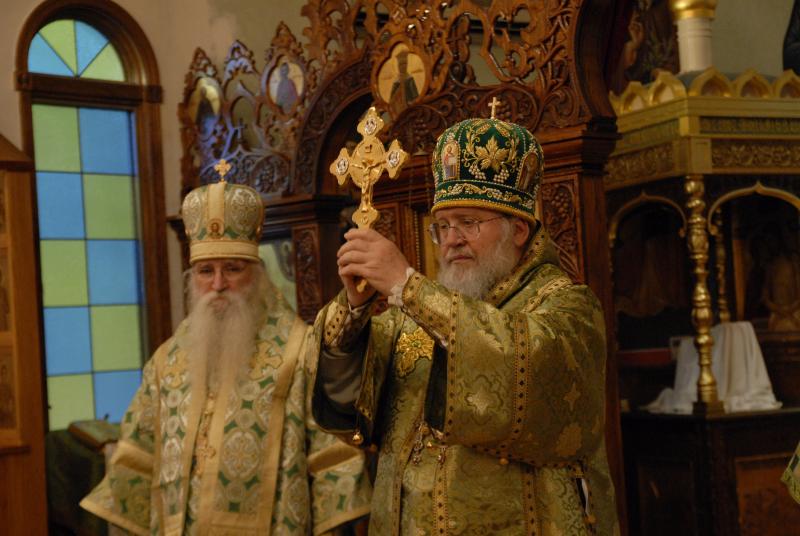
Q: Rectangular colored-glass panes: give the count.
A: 10